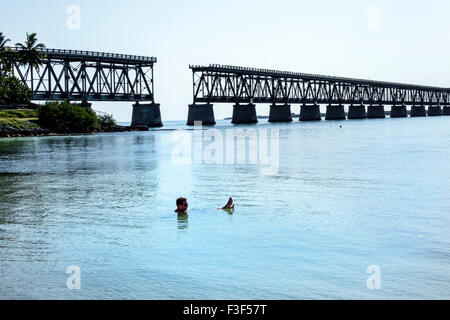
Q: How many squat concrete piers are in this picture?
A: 12